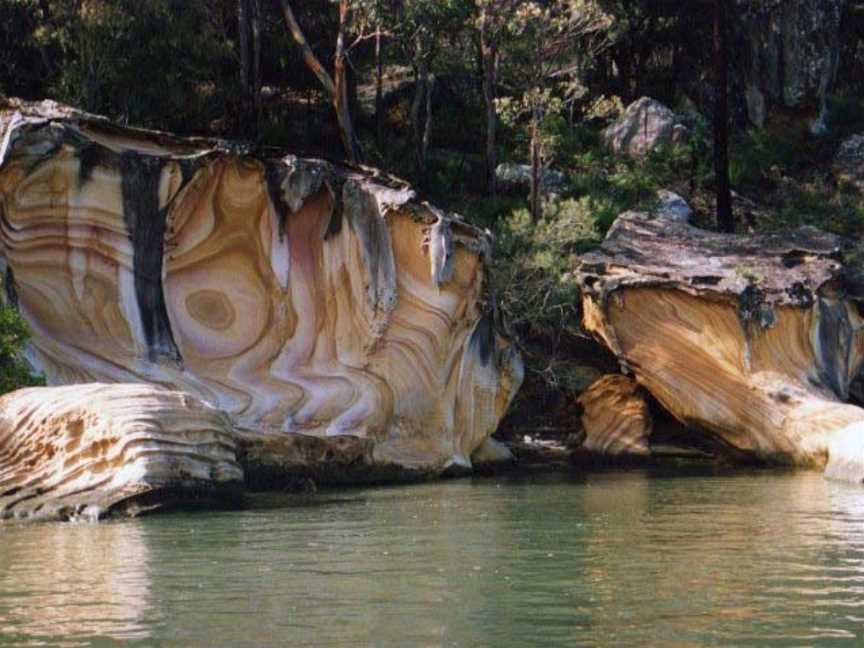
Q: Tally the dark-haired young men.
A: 0